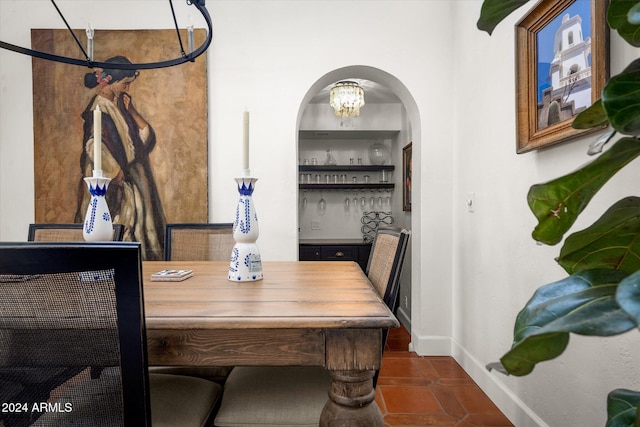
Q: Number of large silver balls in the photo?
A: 1